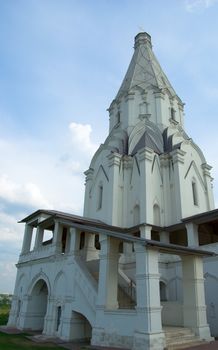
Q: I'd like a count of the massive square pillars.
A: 3